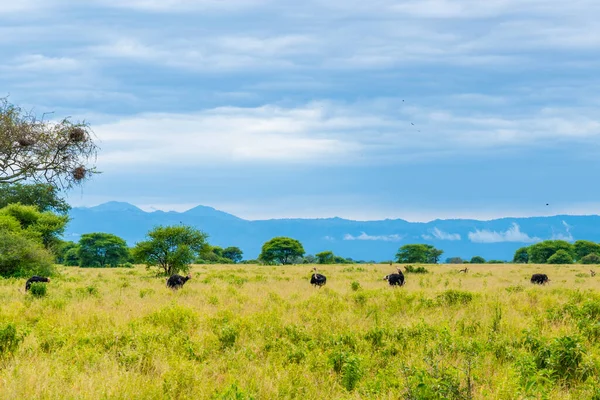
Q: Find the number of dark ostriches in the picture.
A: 5